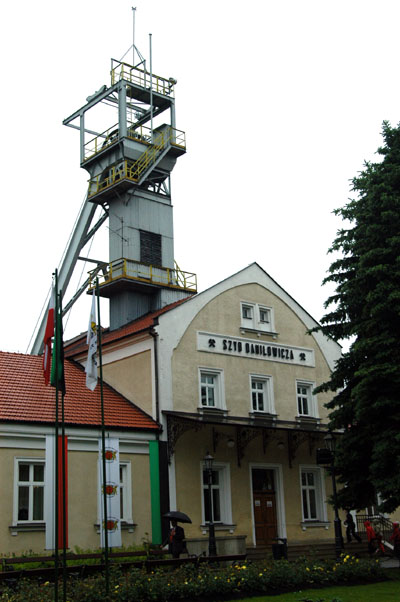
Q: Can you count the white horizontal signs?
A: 1